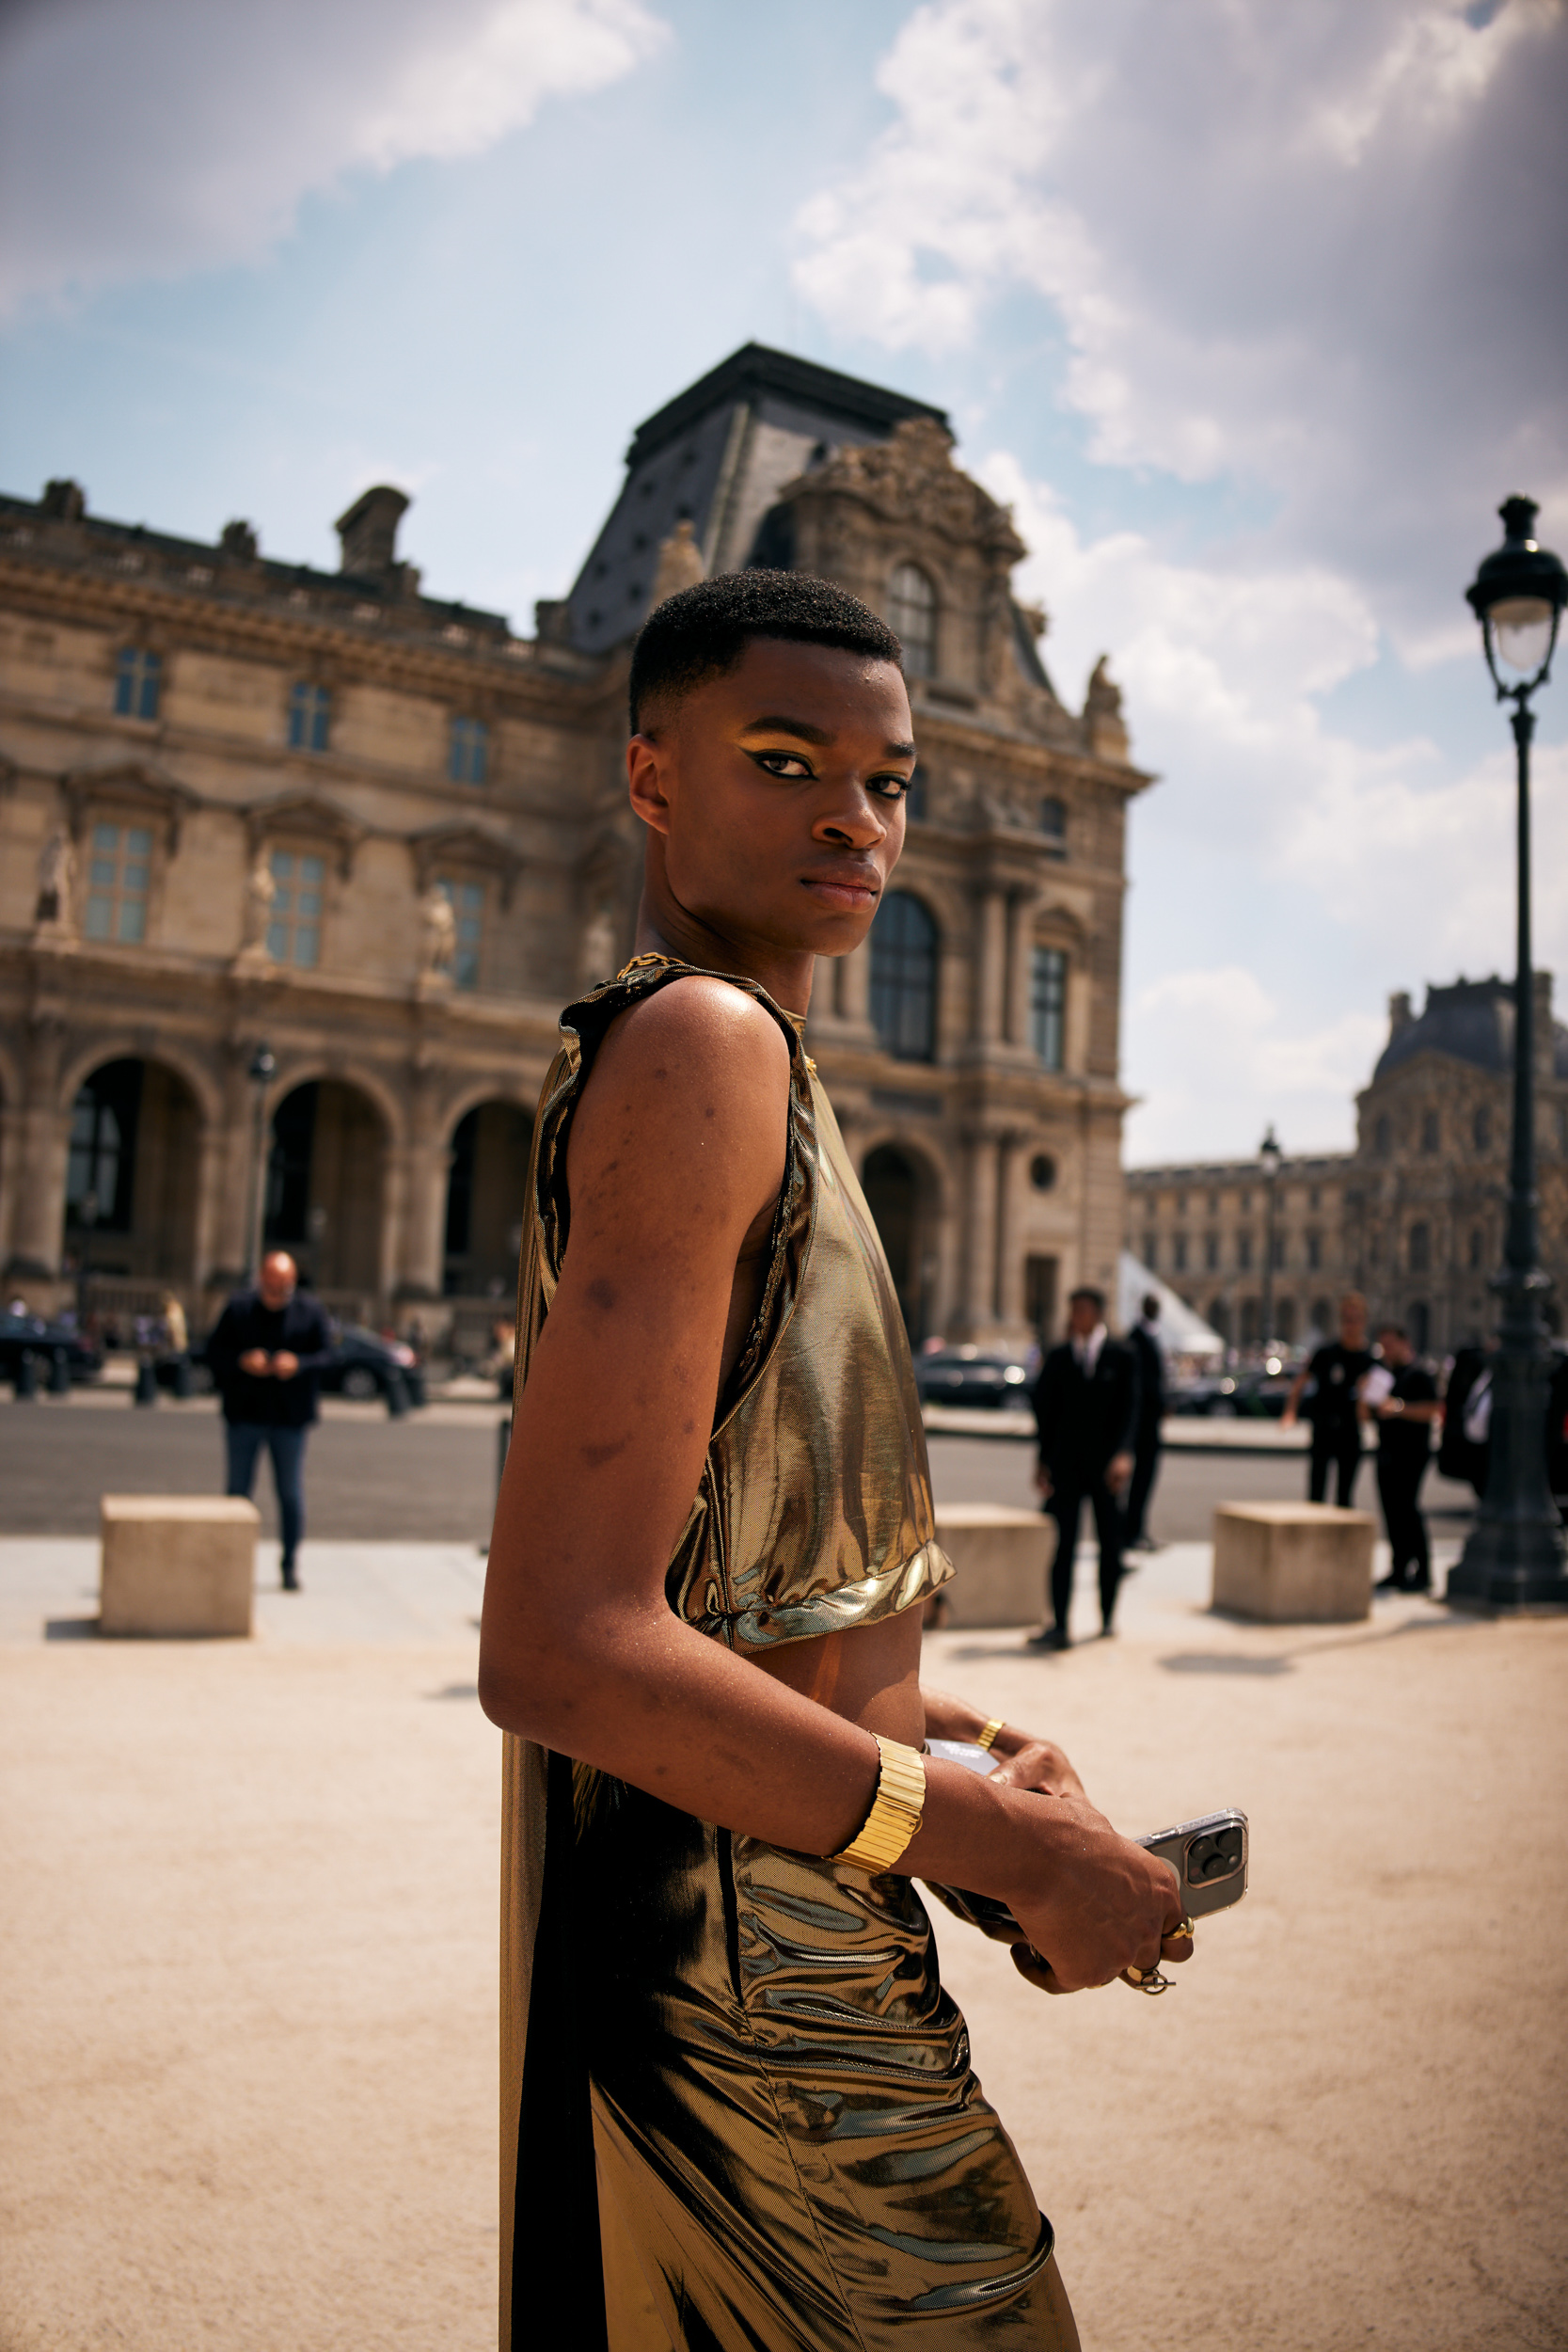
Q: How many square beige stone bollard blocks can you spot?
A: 3